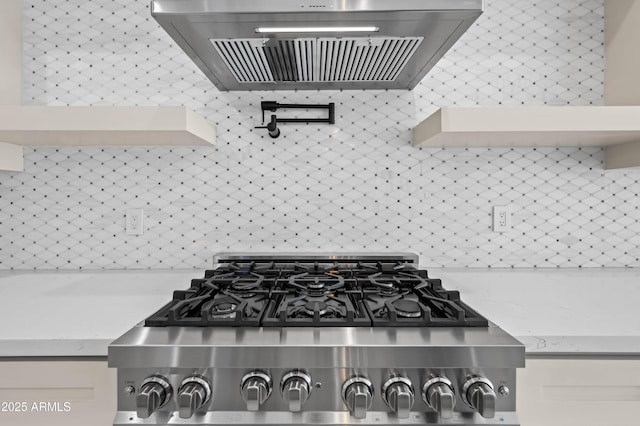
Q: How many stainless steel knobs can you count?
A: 8